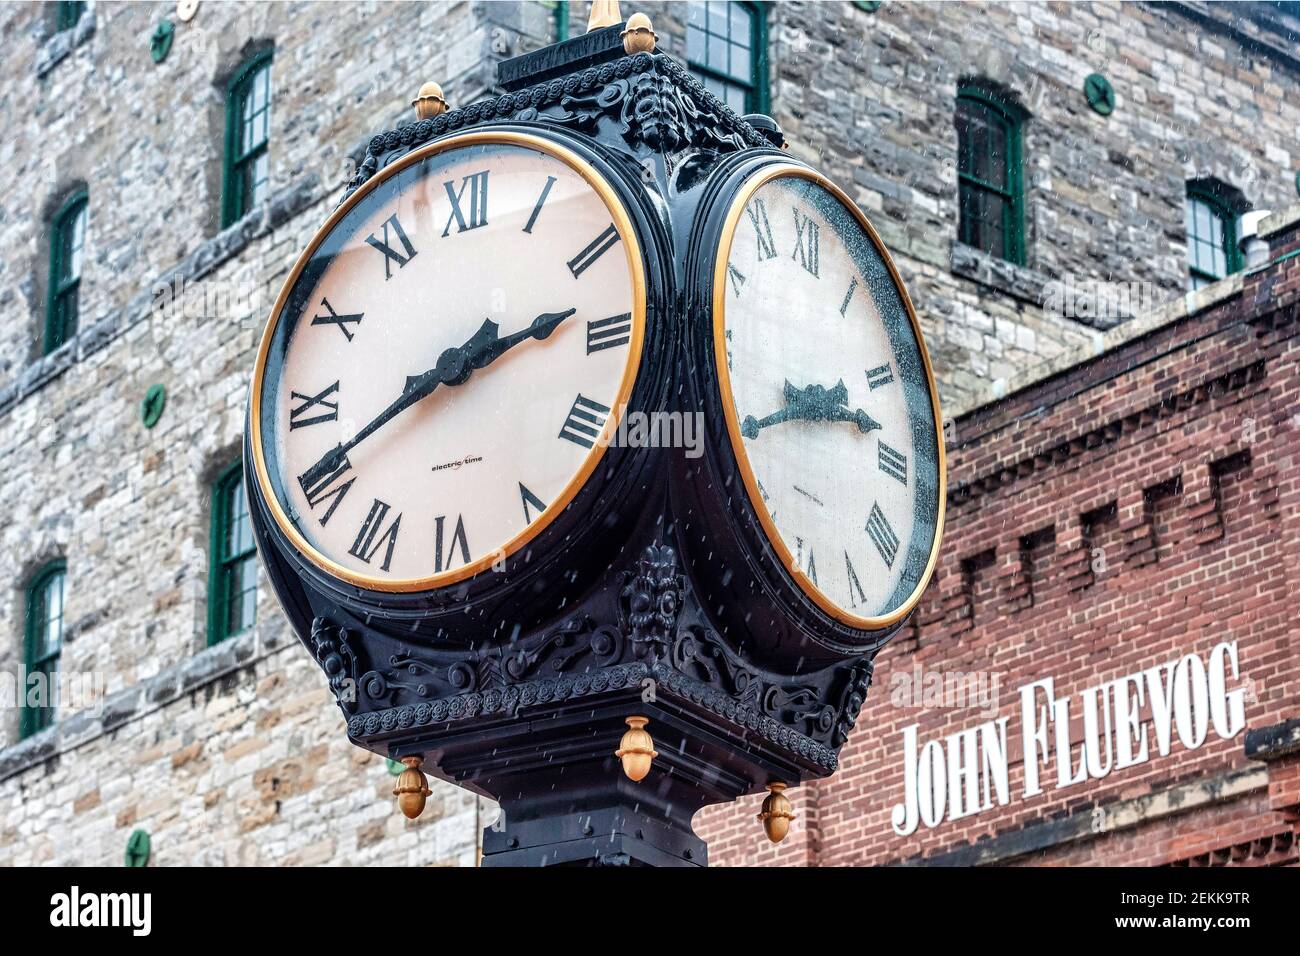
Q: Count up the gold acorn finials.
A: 5